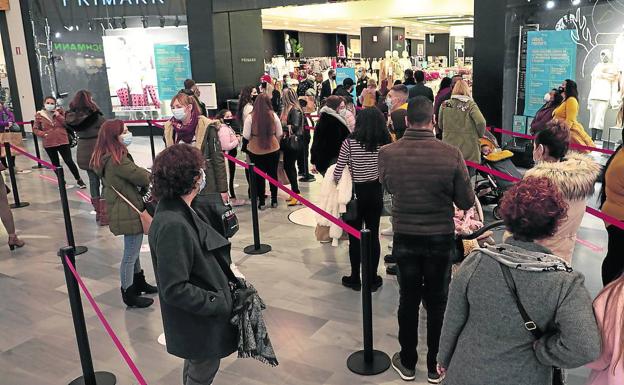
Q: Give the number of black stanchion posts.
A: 8